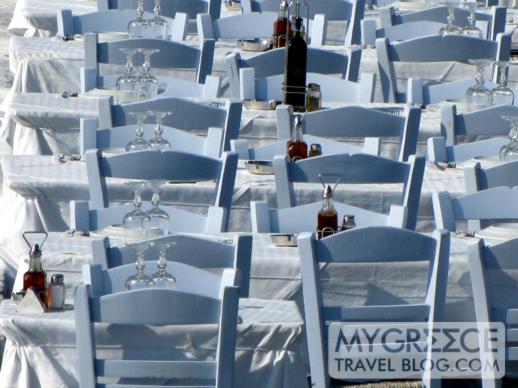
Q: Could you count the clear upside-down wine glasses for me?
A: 15